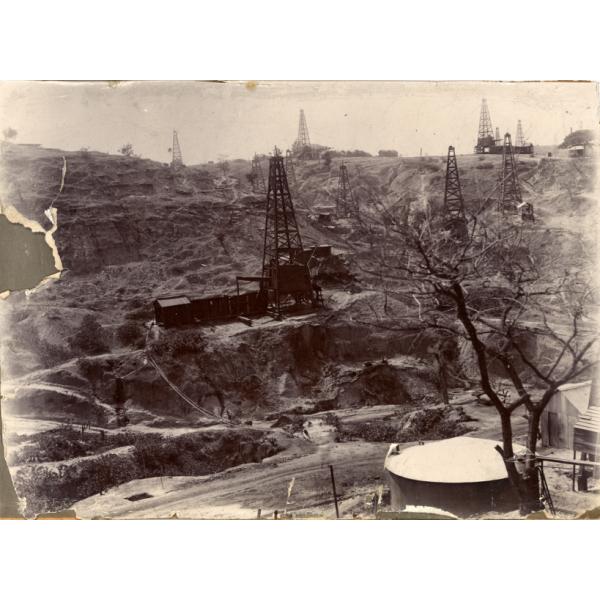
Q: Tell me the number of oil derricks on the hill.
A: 11